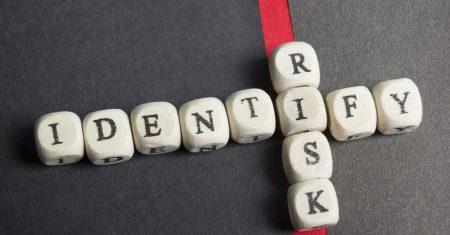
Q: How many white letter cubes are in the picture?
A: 11